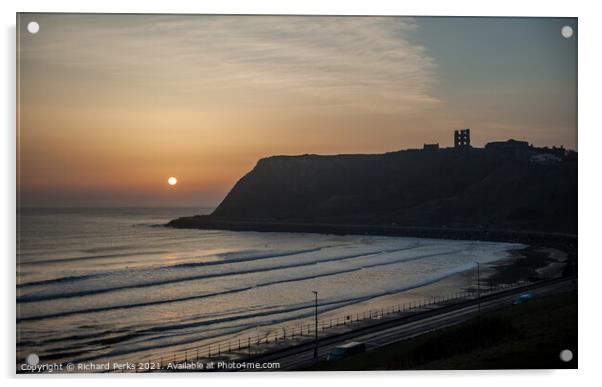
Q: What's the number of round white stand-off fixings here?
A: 4